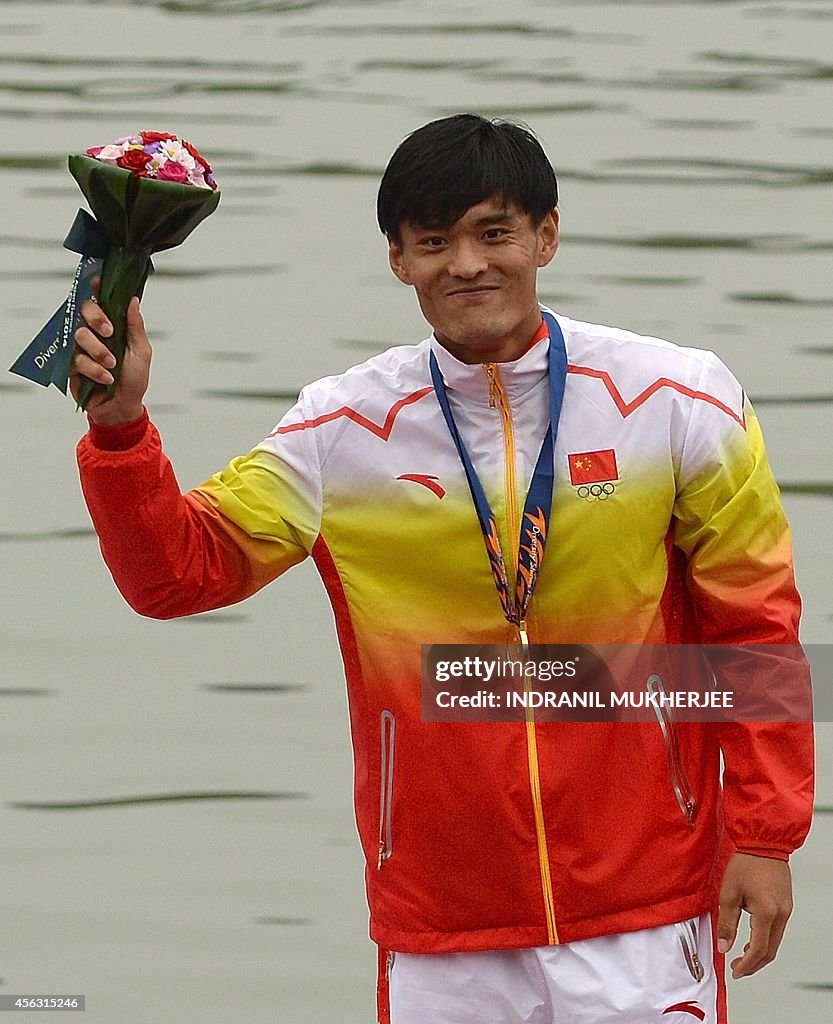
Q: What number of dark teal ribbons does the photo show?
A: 1